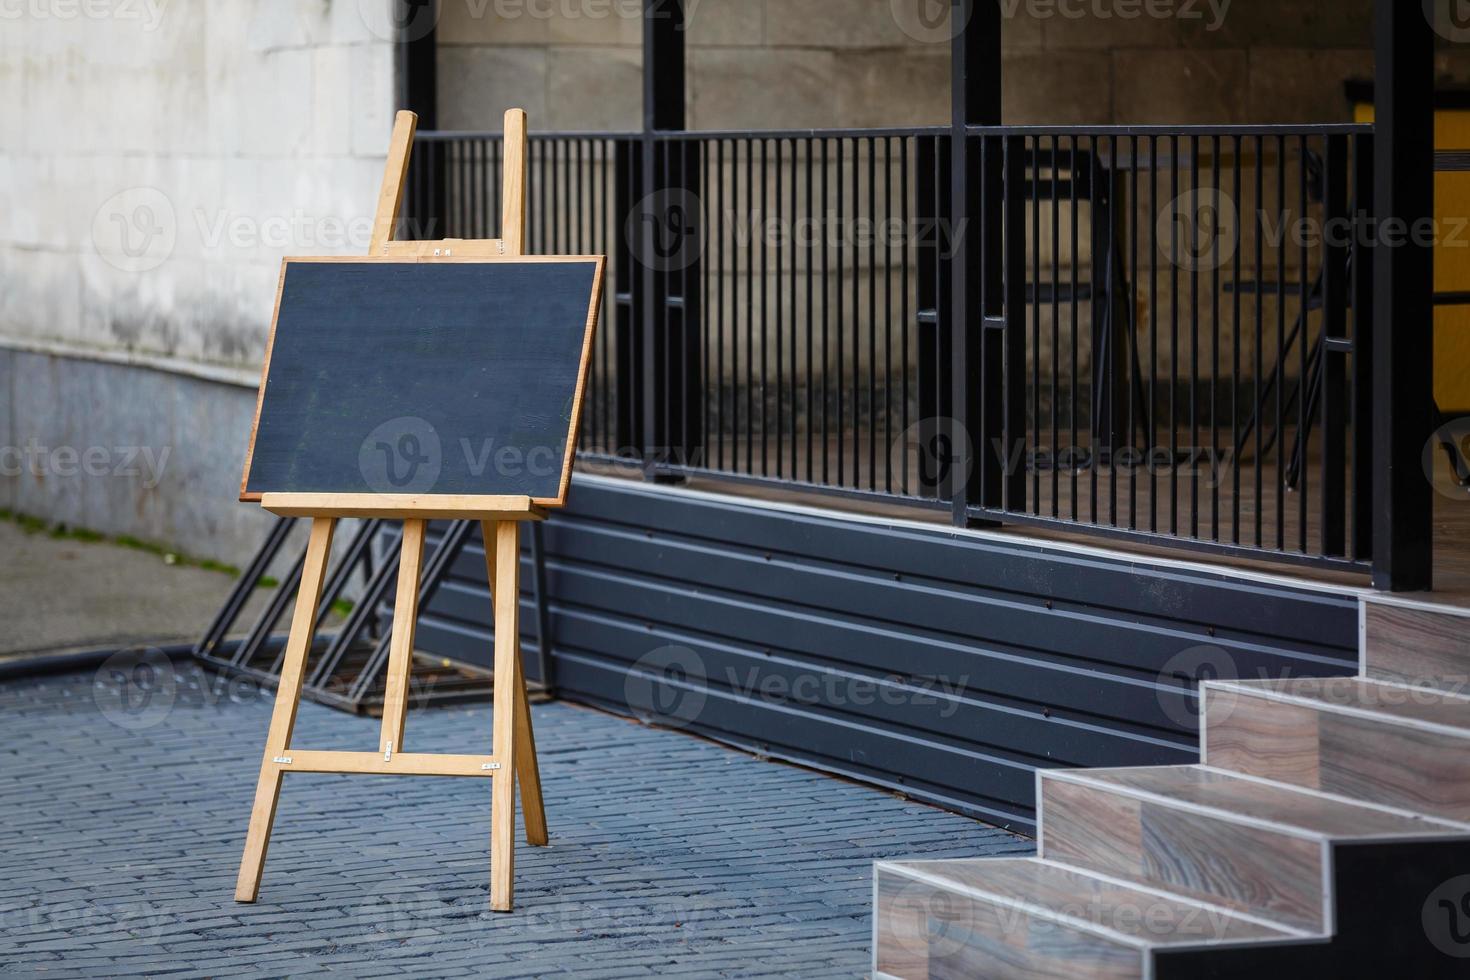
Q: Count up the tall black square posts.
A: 4